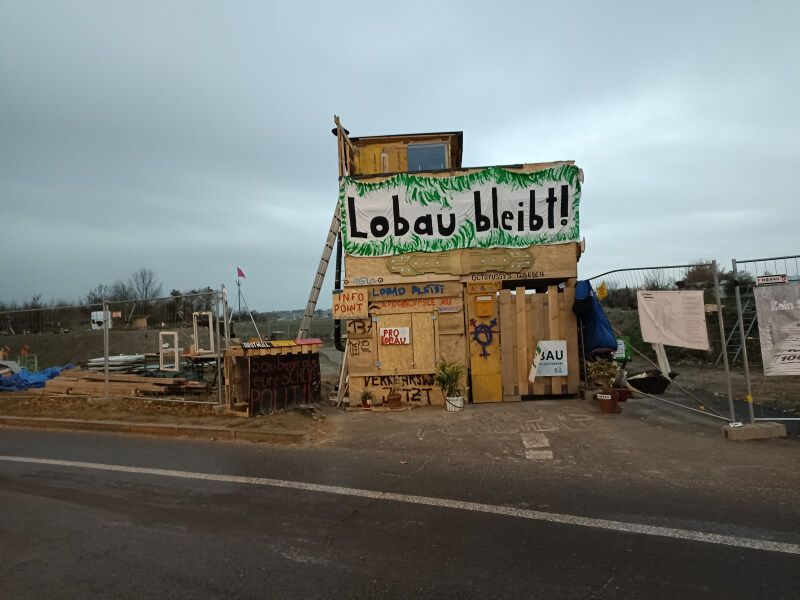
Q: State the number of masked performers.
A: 0